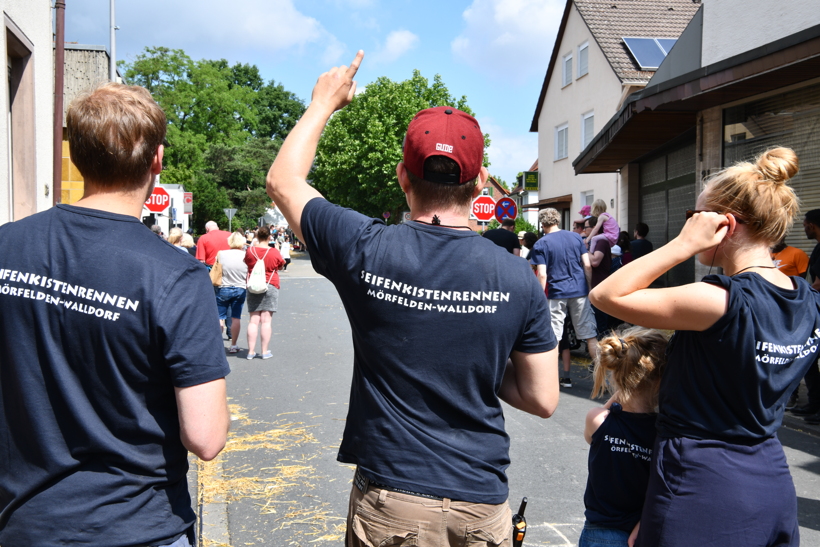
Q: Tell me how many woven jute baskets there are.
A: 0